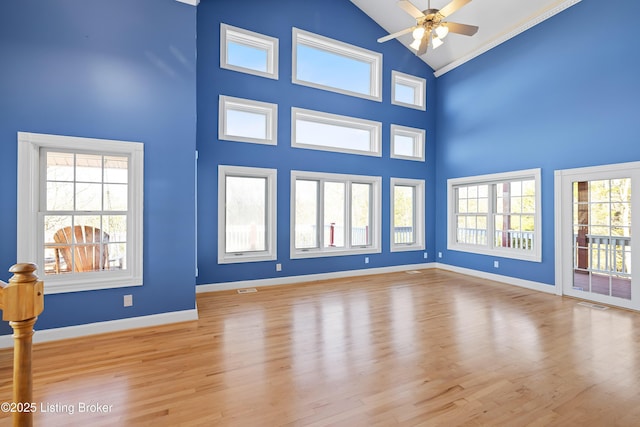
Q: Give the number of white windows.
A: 11